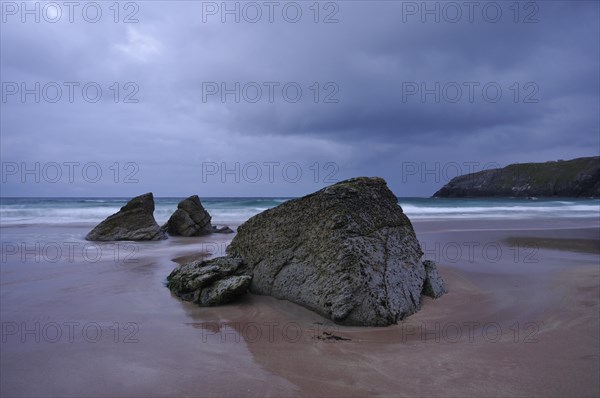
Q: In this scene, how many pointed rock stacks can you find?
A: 2